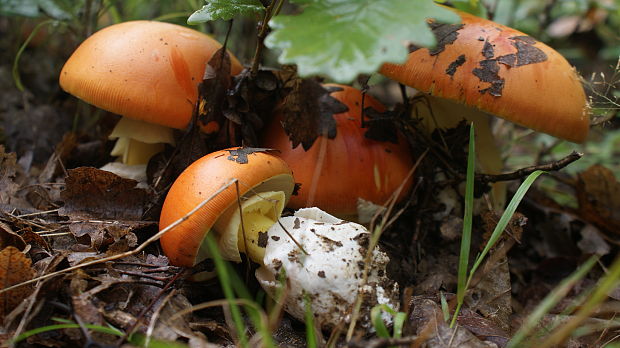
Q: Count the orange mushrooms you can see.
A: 4